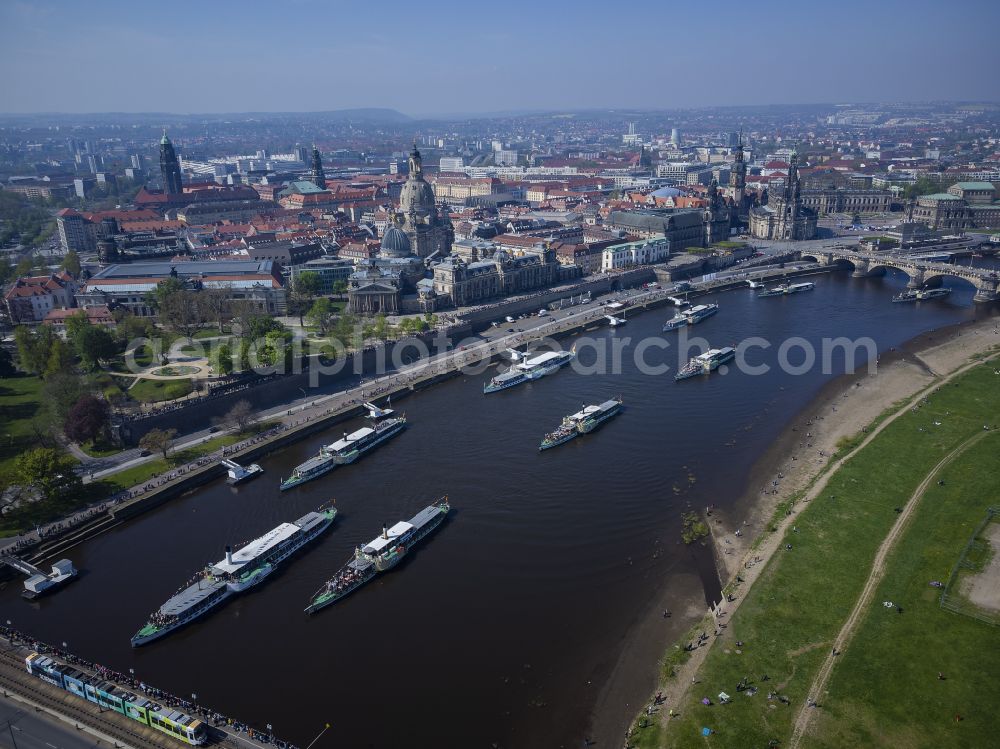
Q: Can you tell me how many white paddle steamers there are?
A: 9